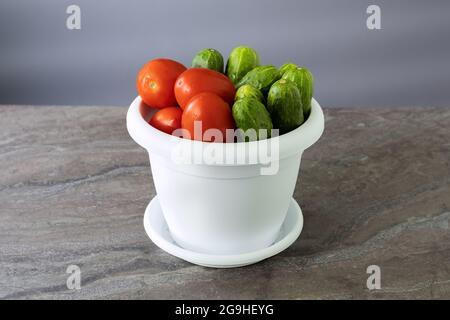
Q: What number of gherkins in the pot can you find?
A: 8